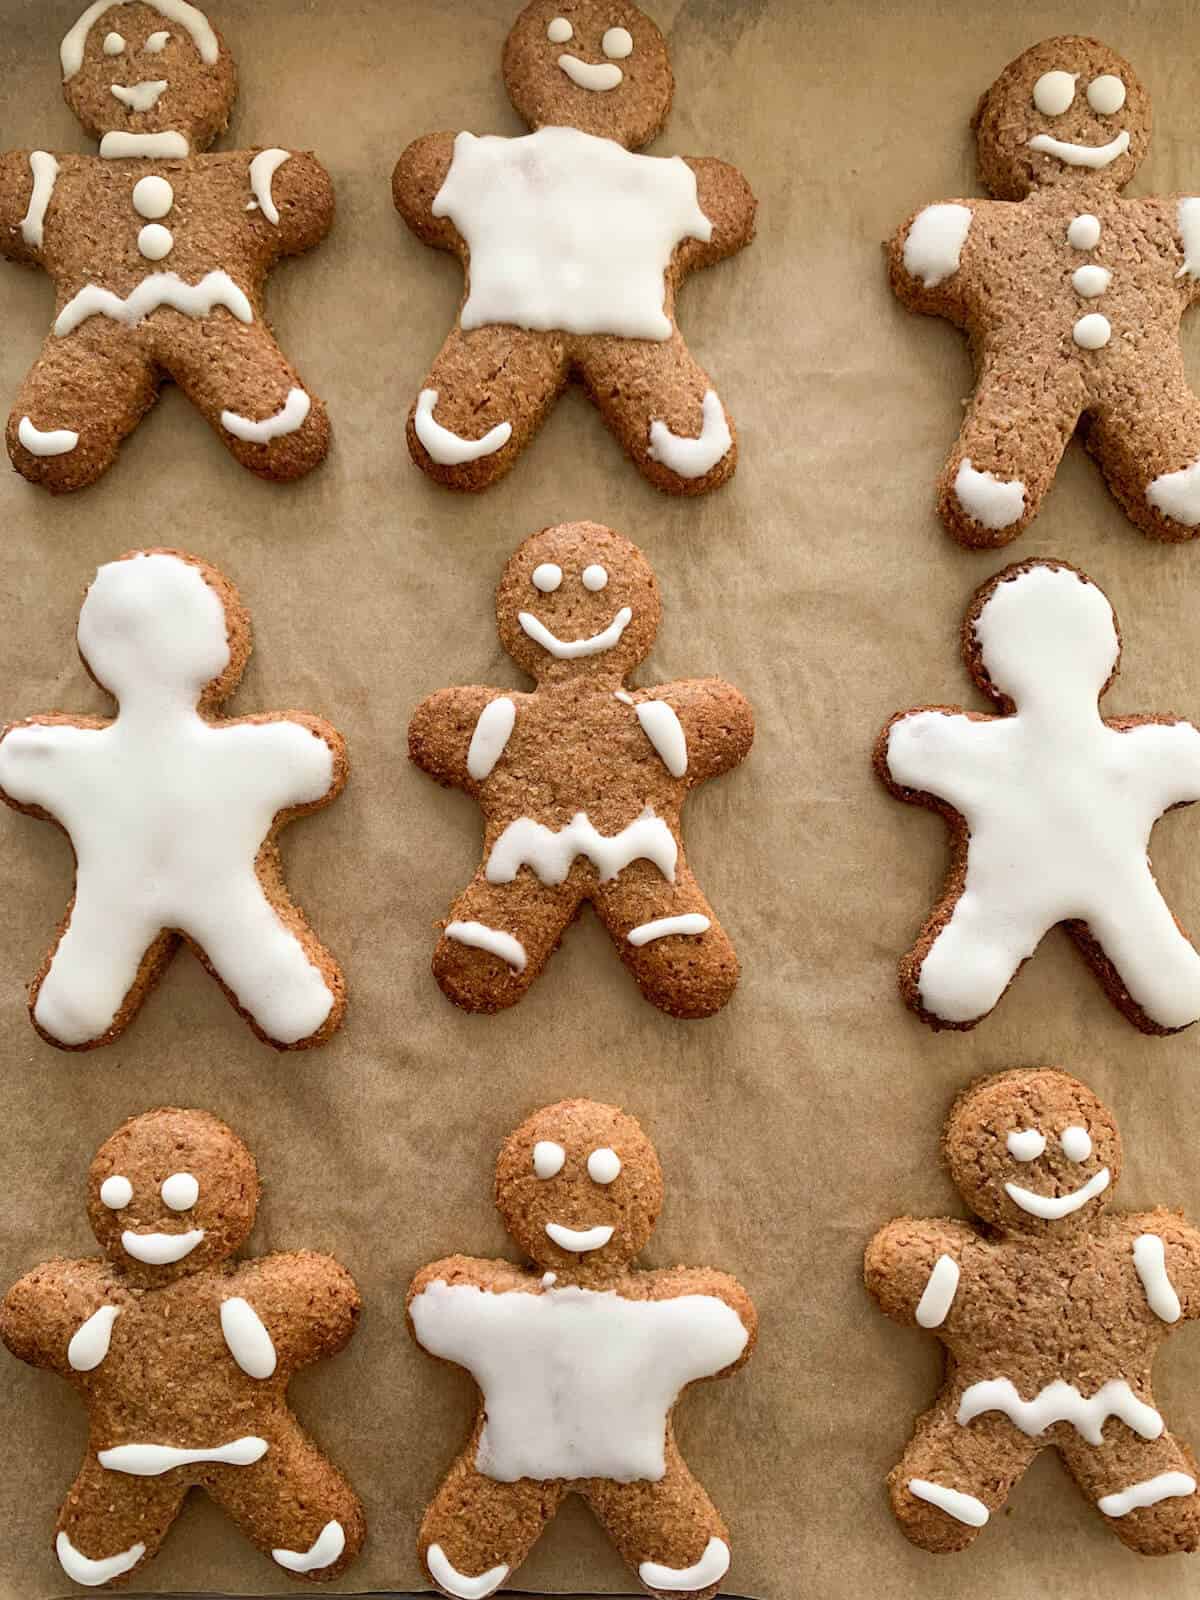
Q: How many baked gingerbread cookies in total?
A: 9